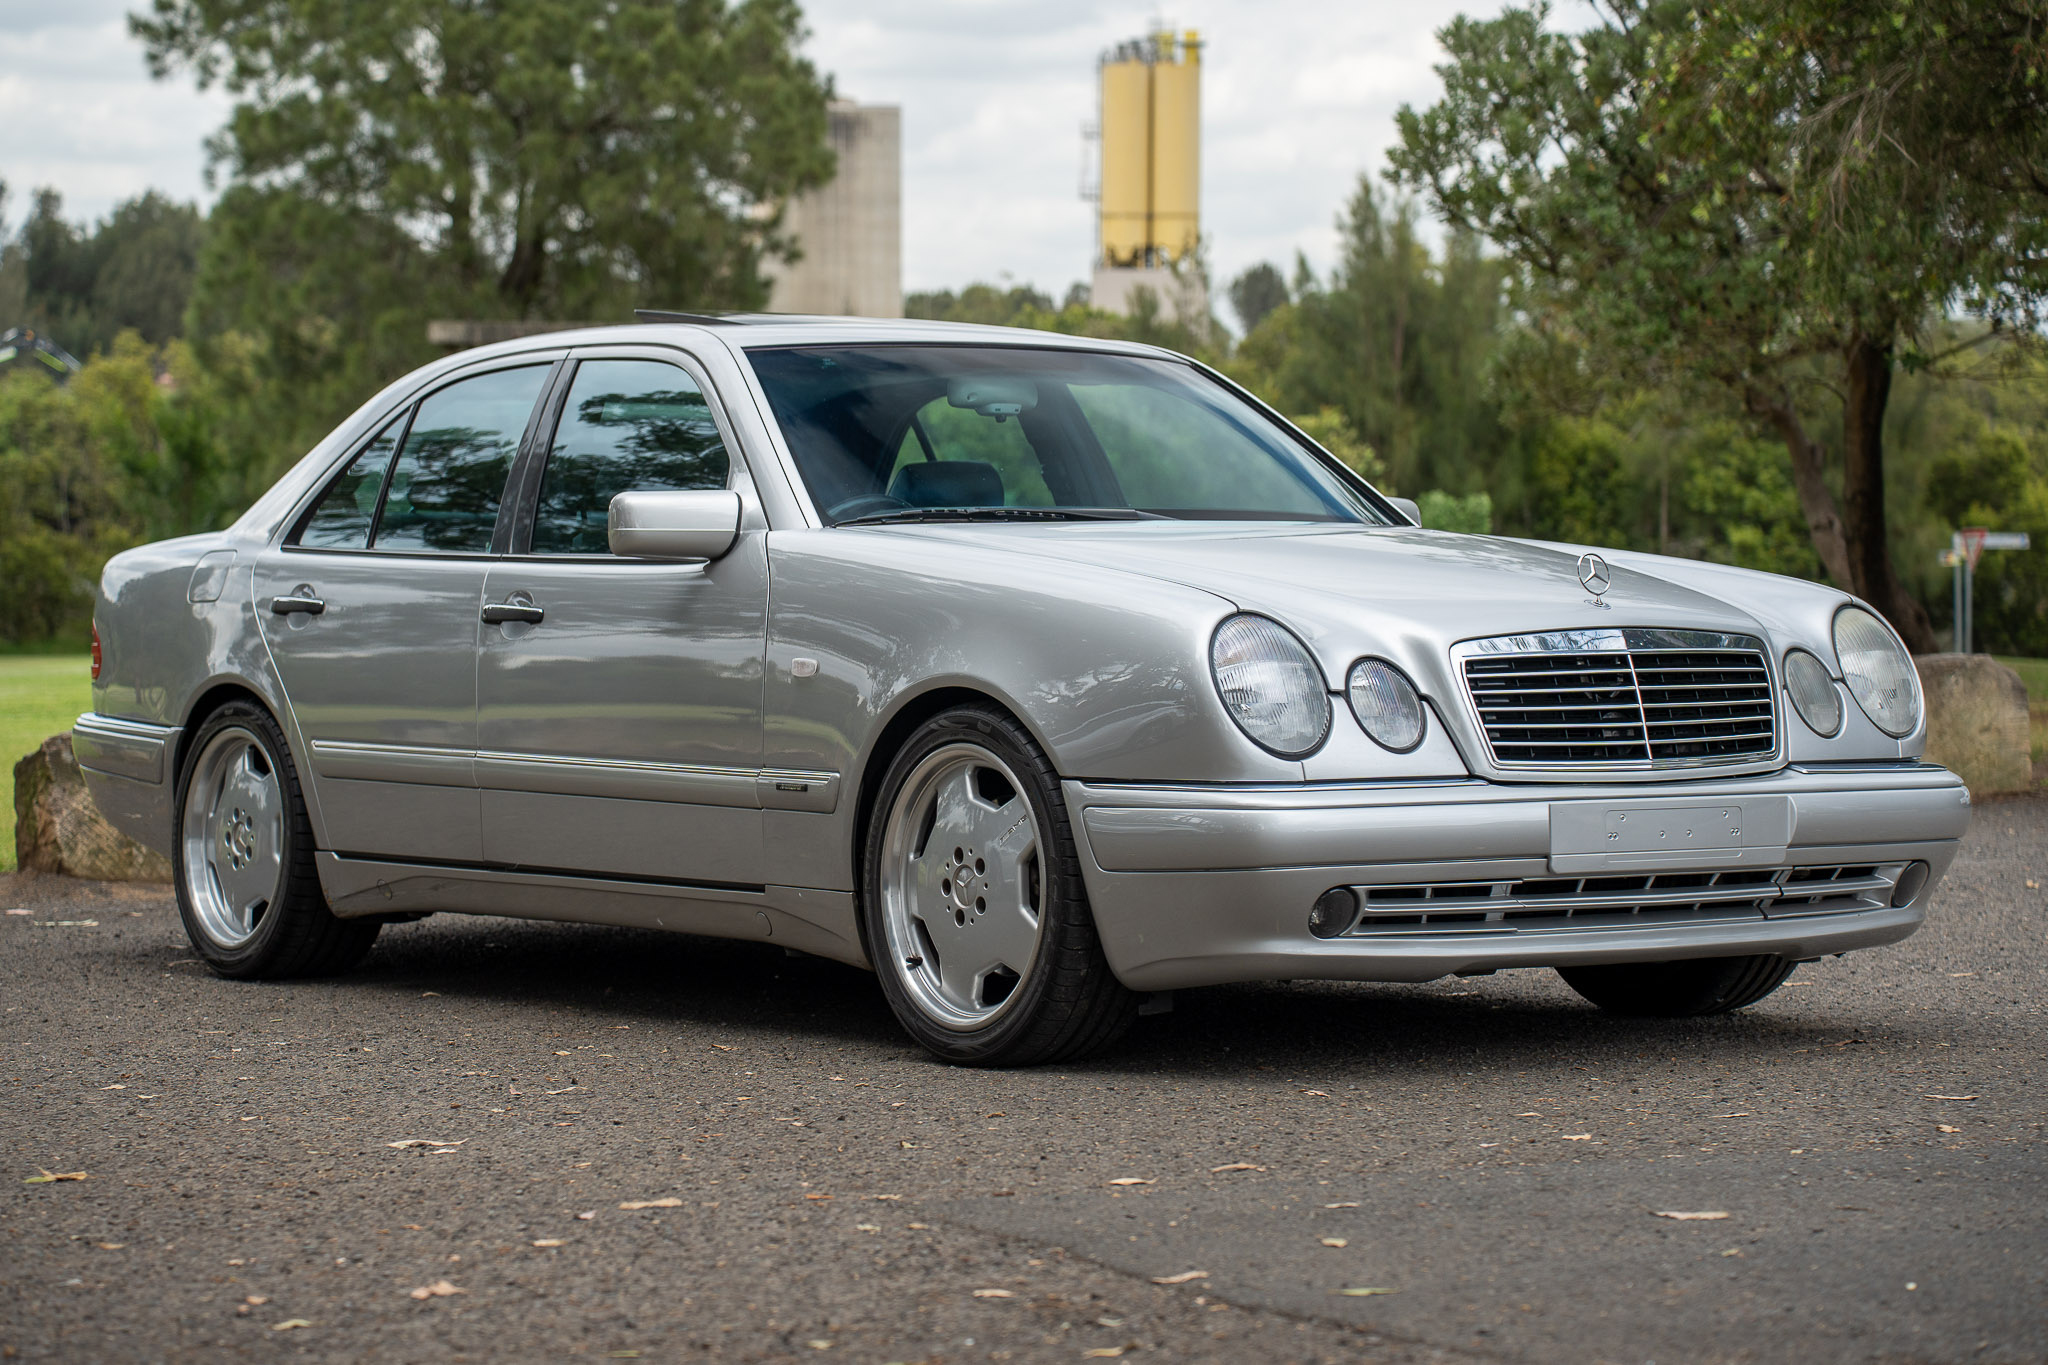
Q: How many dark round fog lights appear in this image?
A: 2